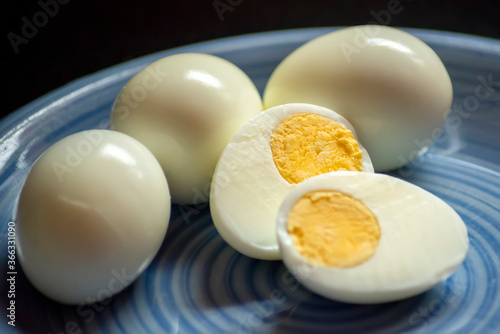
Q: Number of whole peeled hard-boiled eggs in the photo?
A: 3